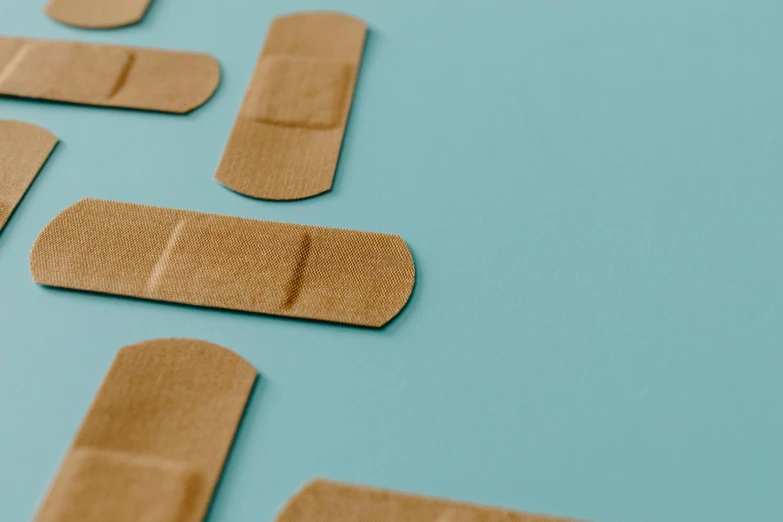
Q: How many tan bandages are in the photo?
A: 7